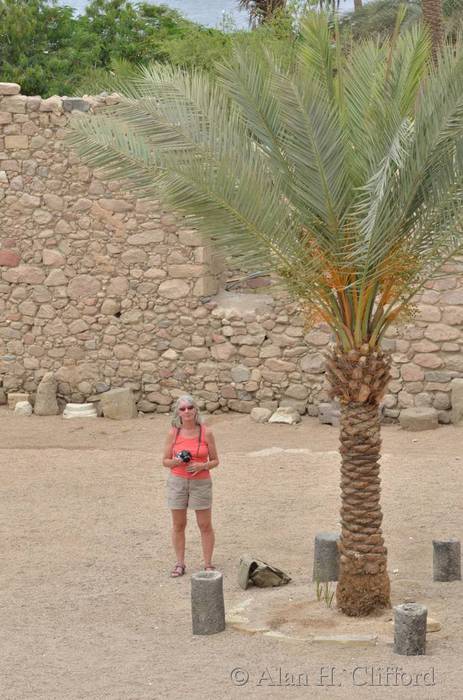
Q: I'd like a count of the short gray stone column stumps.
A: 4